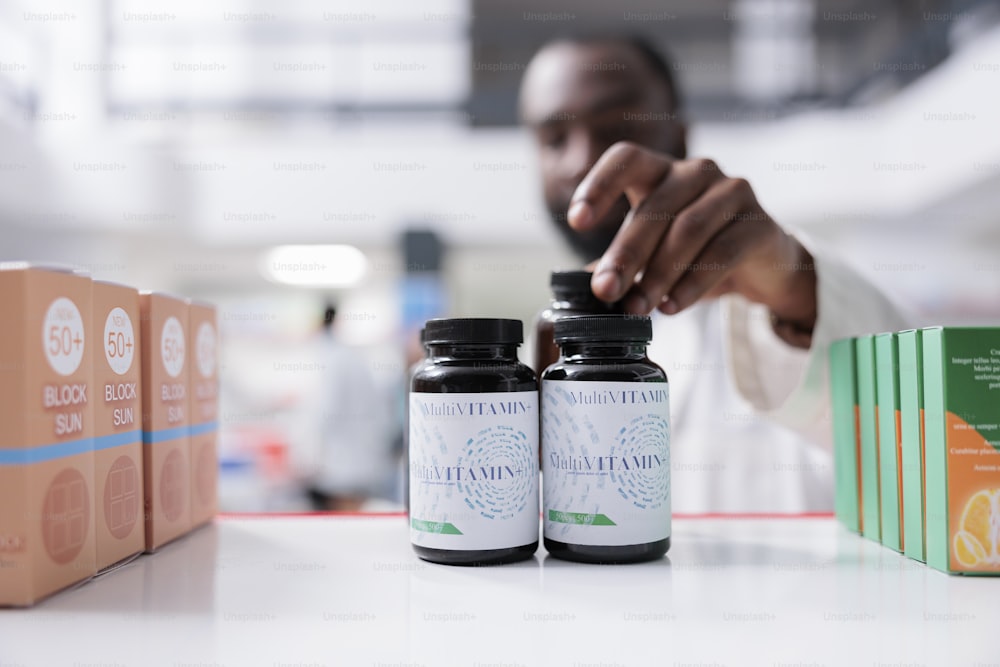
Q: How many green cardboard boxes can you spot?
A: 5